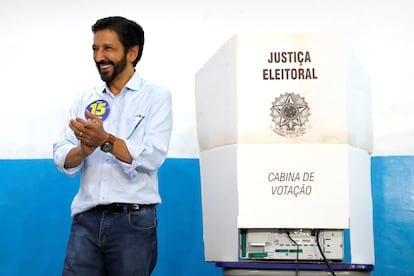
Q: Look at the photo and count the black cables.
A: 2